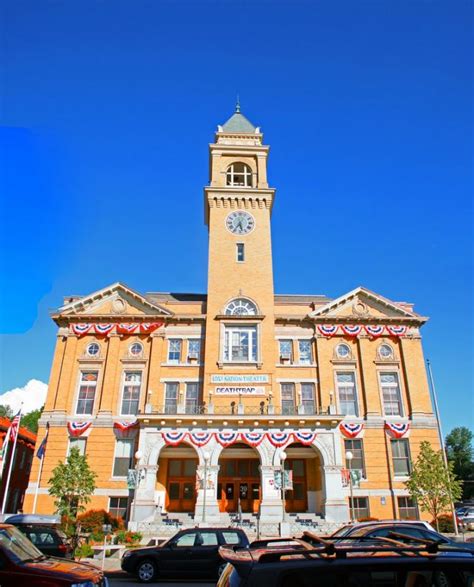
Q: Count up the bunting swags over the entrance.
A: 6